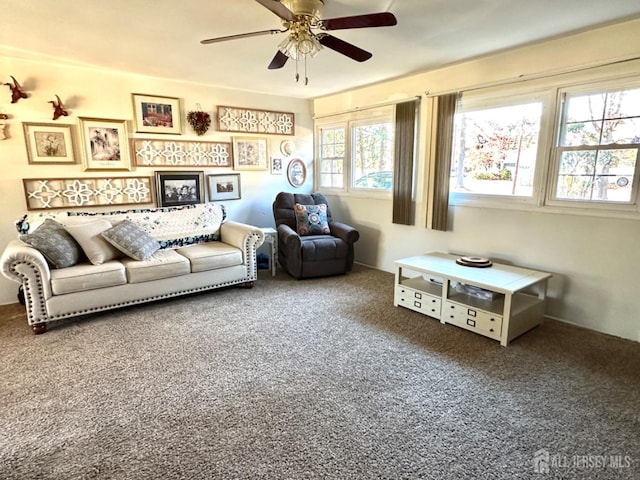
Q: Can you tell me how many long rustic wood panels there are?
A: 3